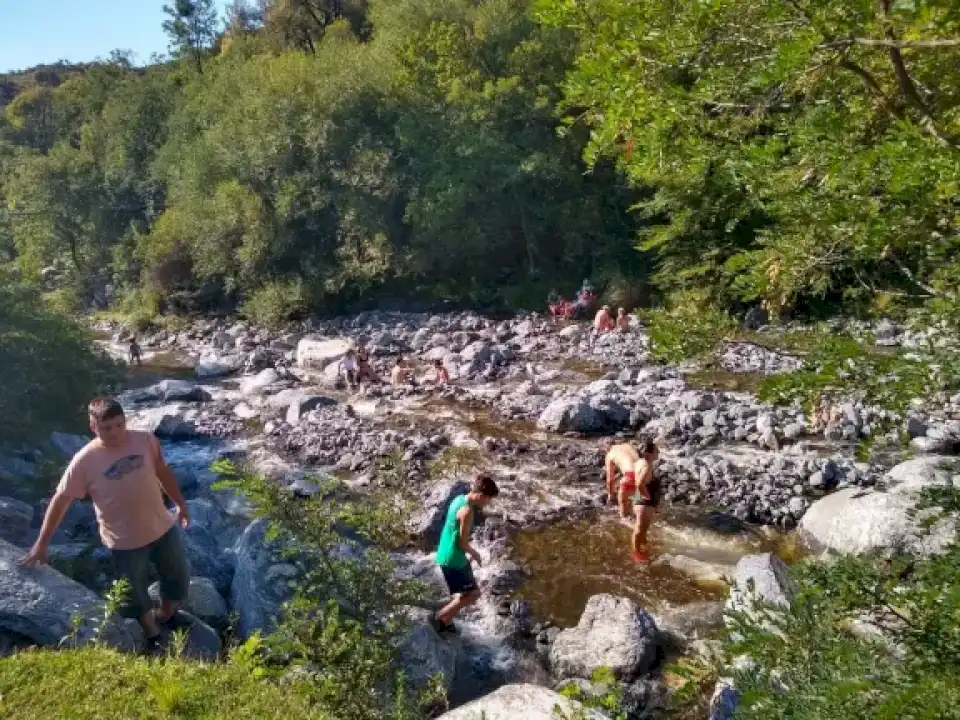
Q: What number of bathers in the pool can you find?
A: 2